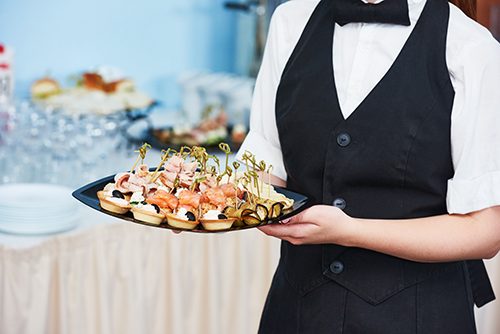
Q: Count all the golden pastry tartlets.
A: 4